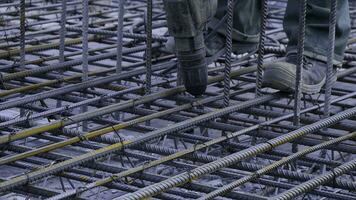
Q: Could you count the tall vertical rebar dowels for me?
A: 9